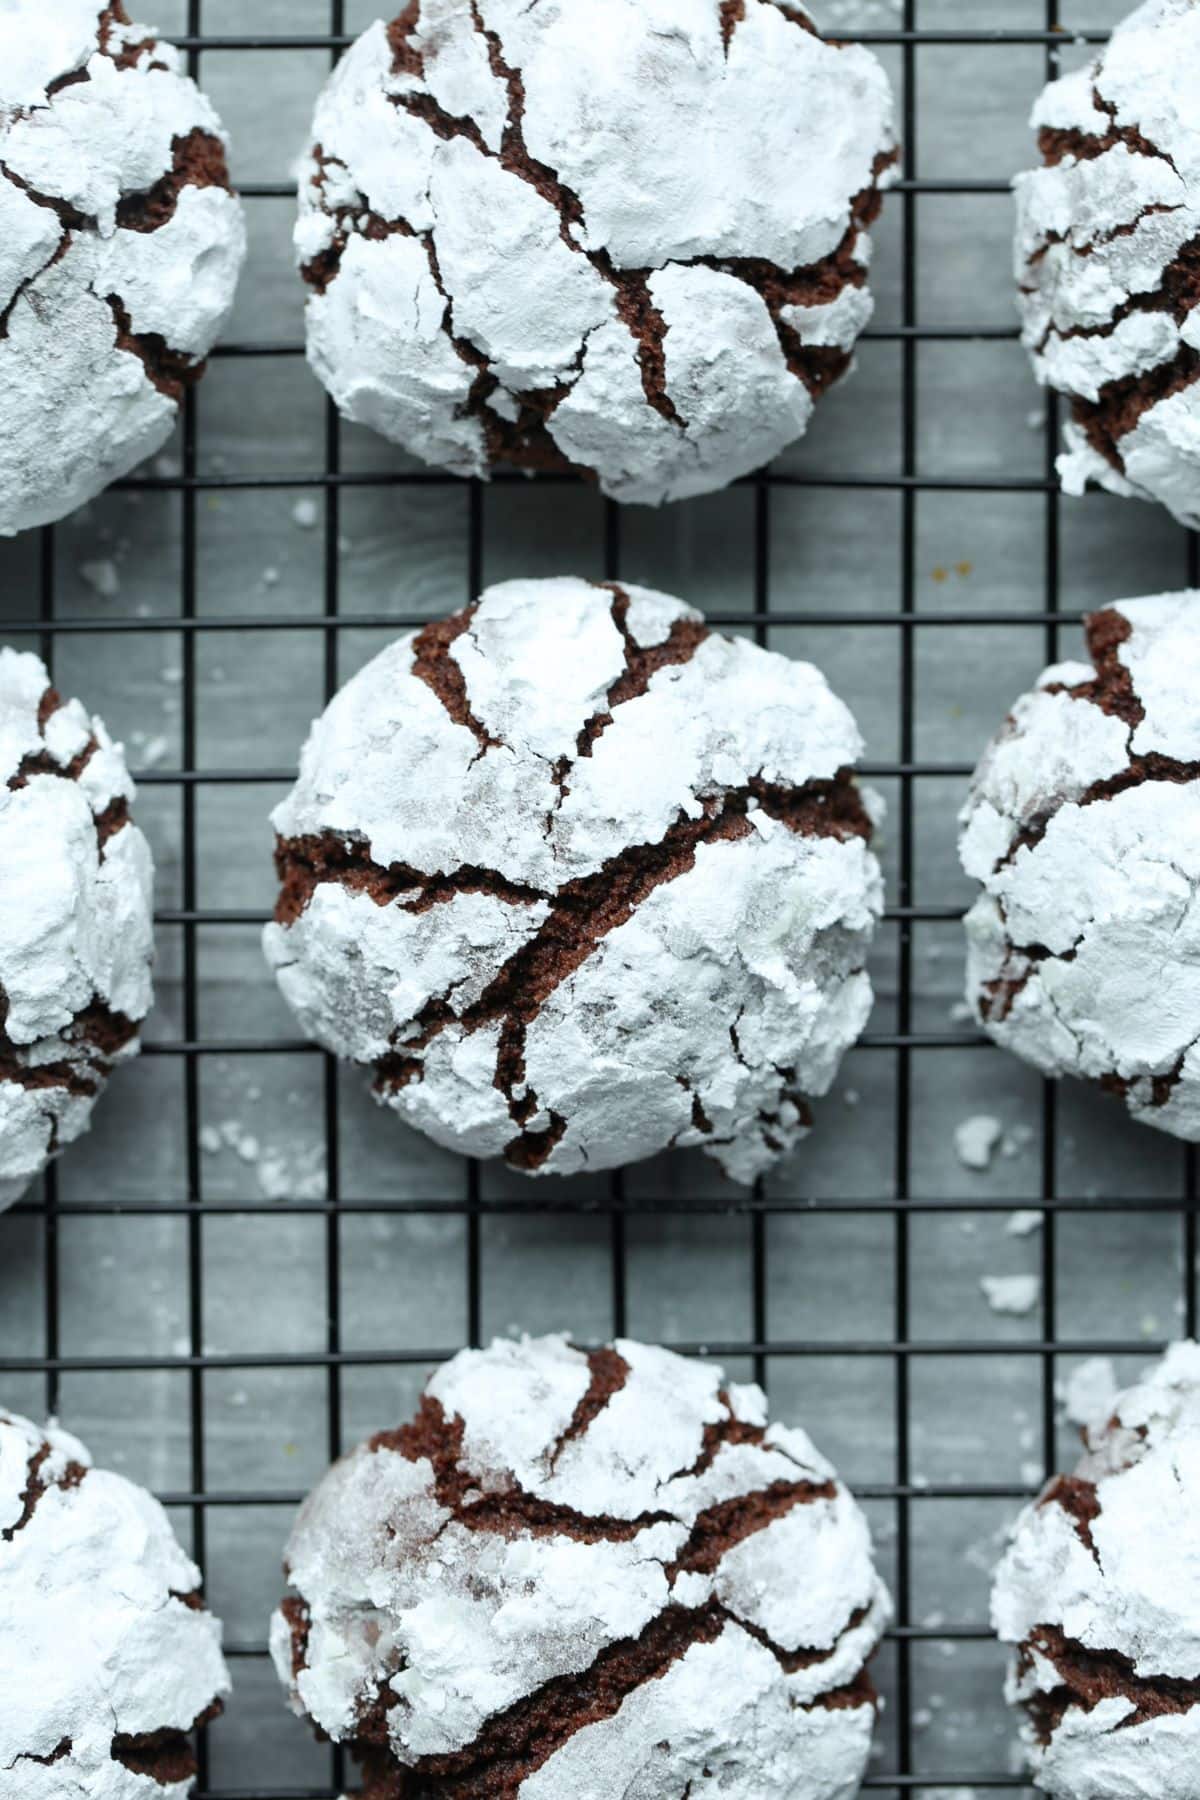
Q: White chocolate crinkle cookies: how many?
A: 9